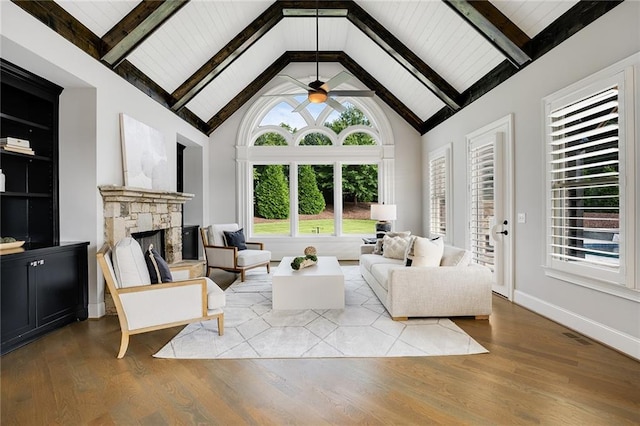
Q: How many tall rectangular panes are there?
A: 3